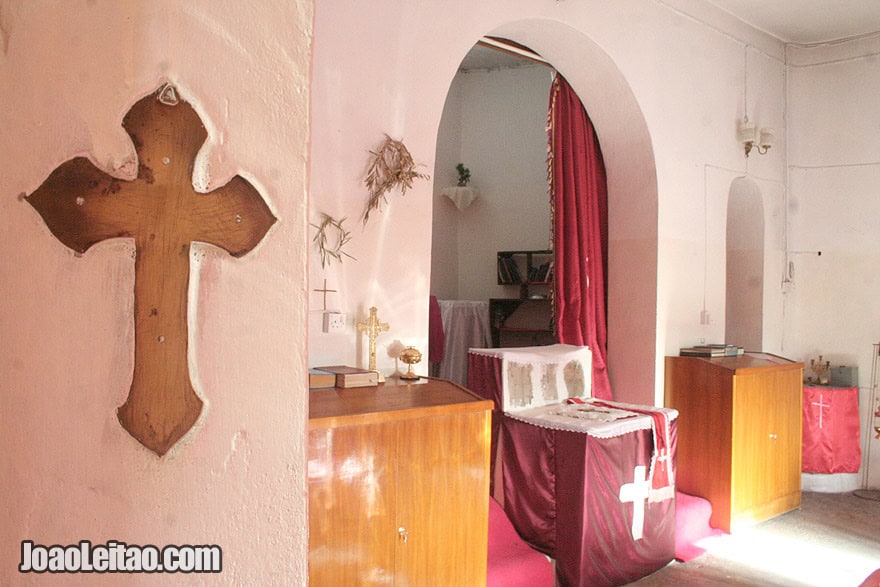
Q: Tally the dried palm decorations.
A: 2